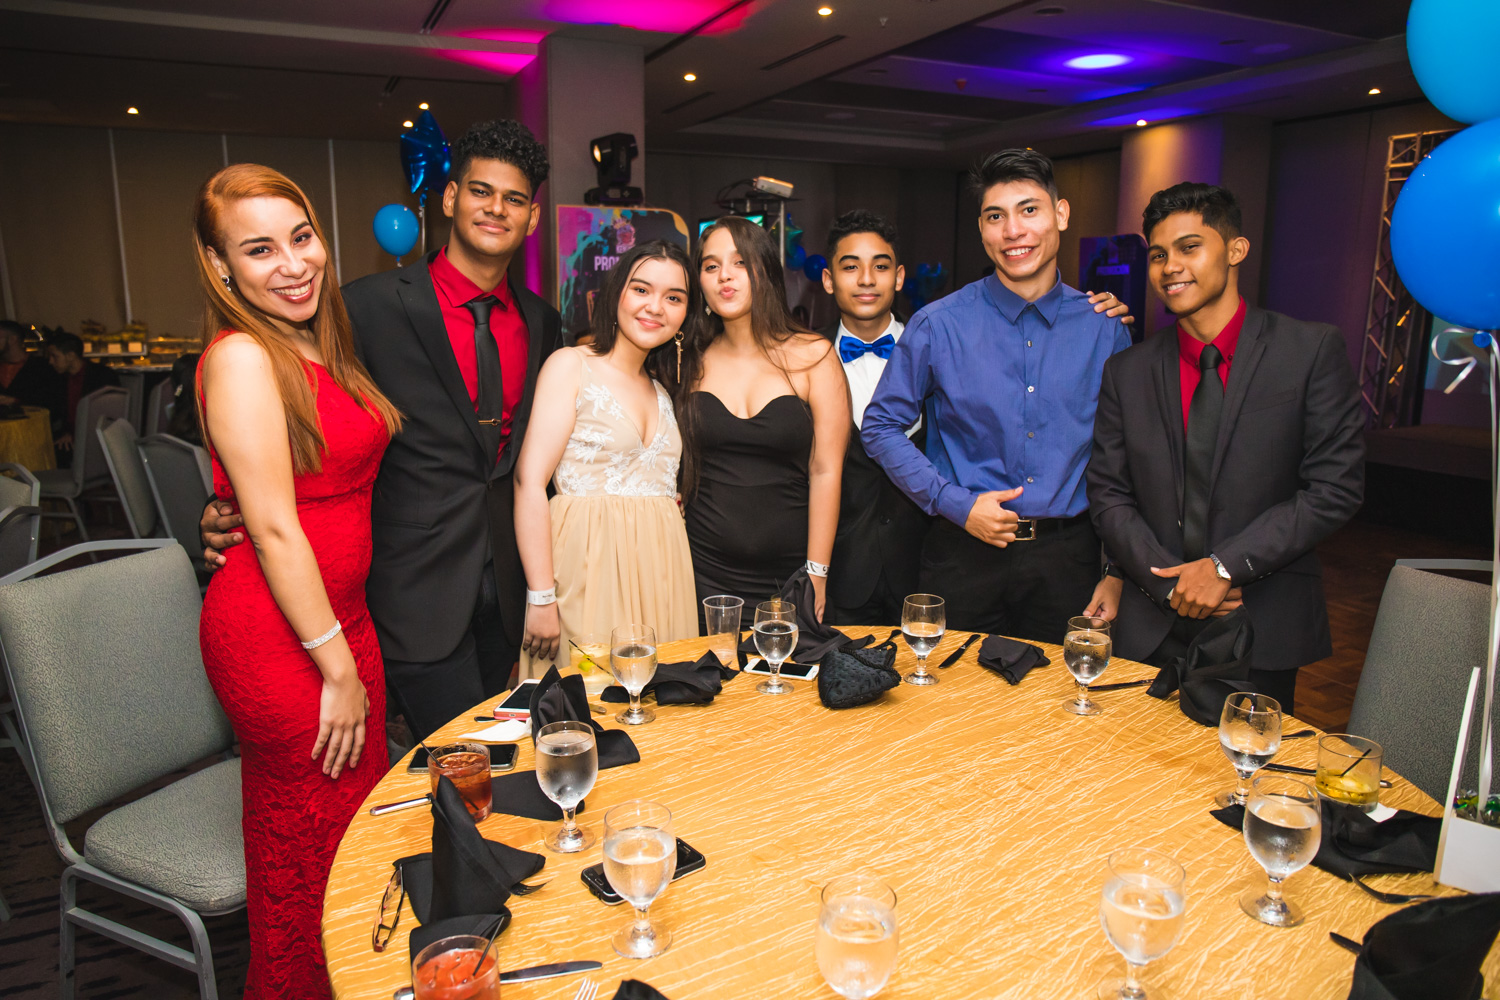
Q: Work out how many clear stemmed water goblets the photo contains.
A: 10